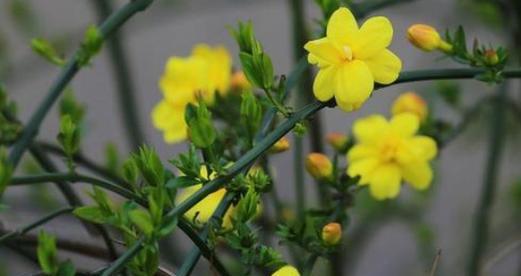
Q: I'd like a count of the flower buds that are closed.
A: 8